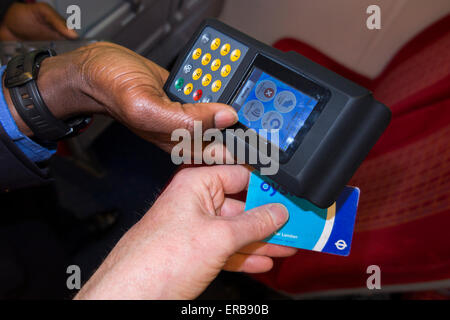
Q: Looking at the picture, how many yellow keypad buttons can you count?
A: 11